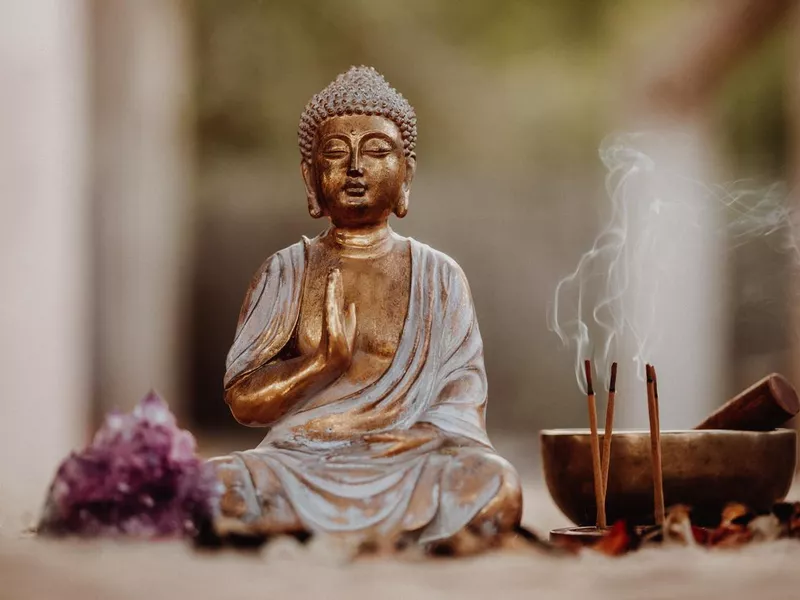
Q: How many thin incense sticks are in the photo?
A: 4